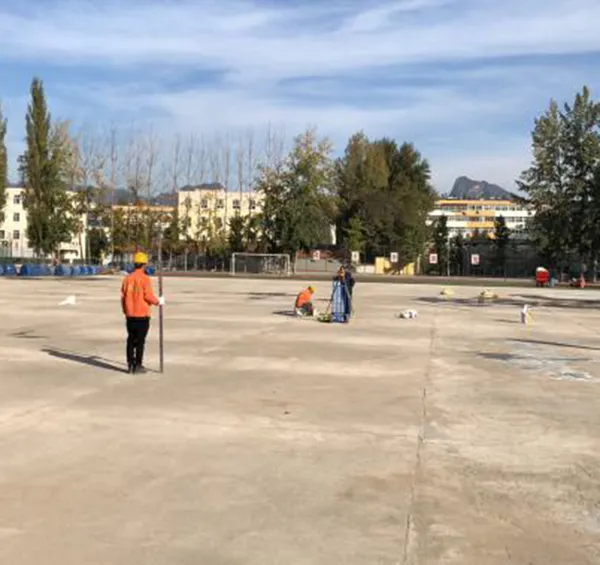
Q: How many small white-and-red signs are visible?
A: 5